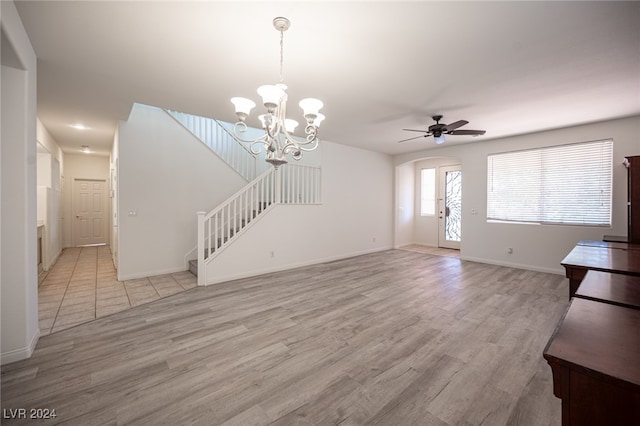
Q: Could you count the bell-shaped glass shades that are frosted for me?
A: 6